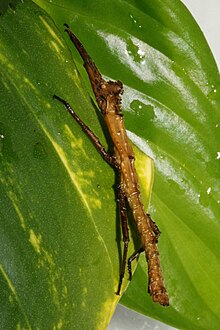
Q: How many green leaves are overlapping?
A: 2